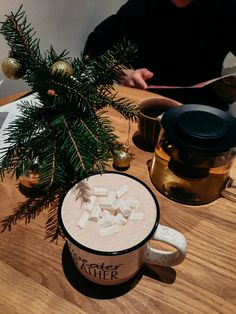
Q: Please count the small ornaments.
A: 4